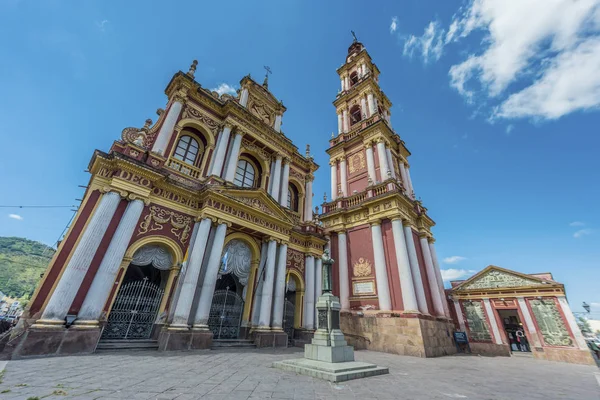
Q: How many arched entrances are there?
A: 3